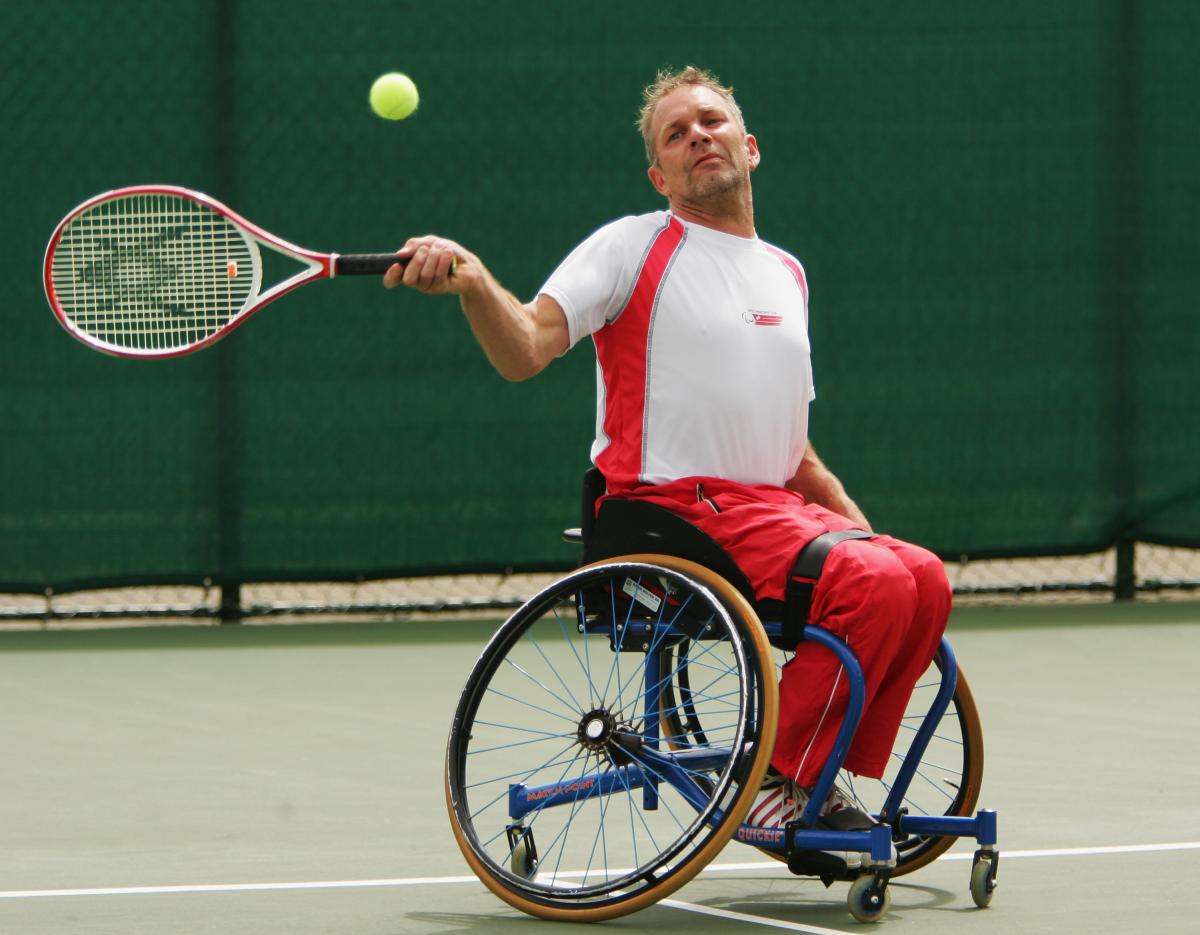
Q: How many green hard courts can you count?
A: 1